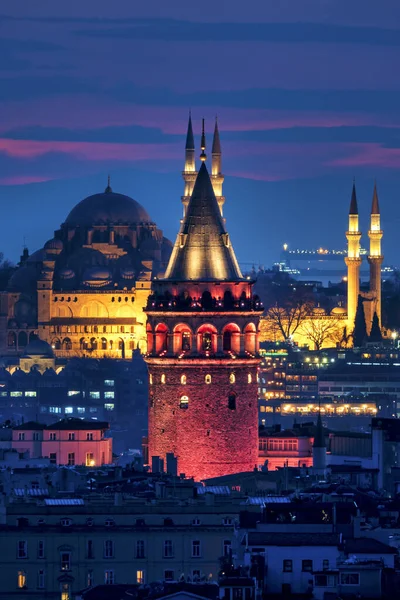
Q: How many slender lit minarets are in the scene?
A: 4